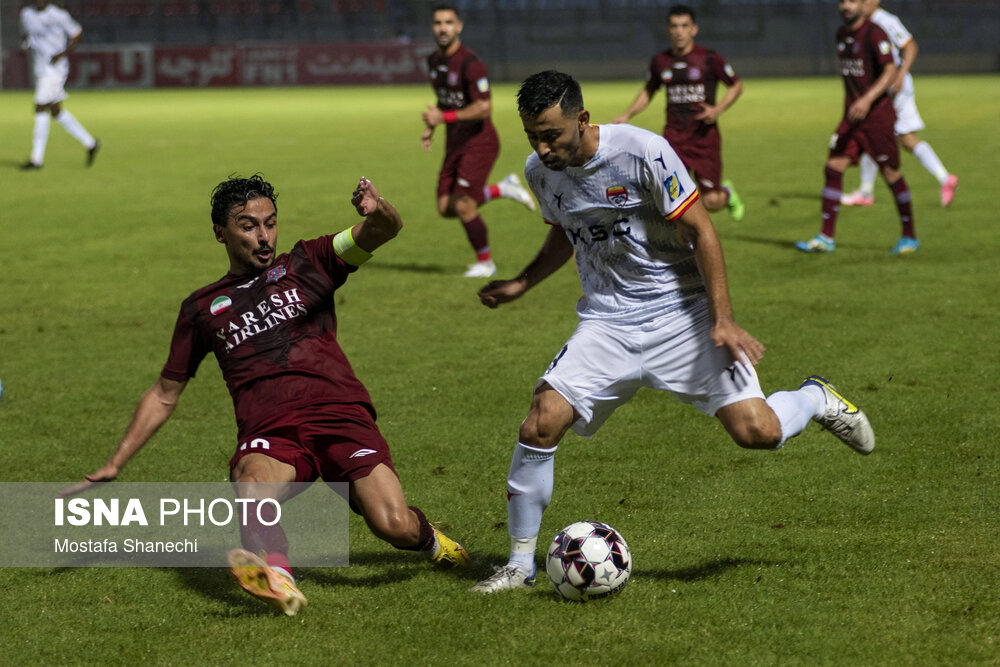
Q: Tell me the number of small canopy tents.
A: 0